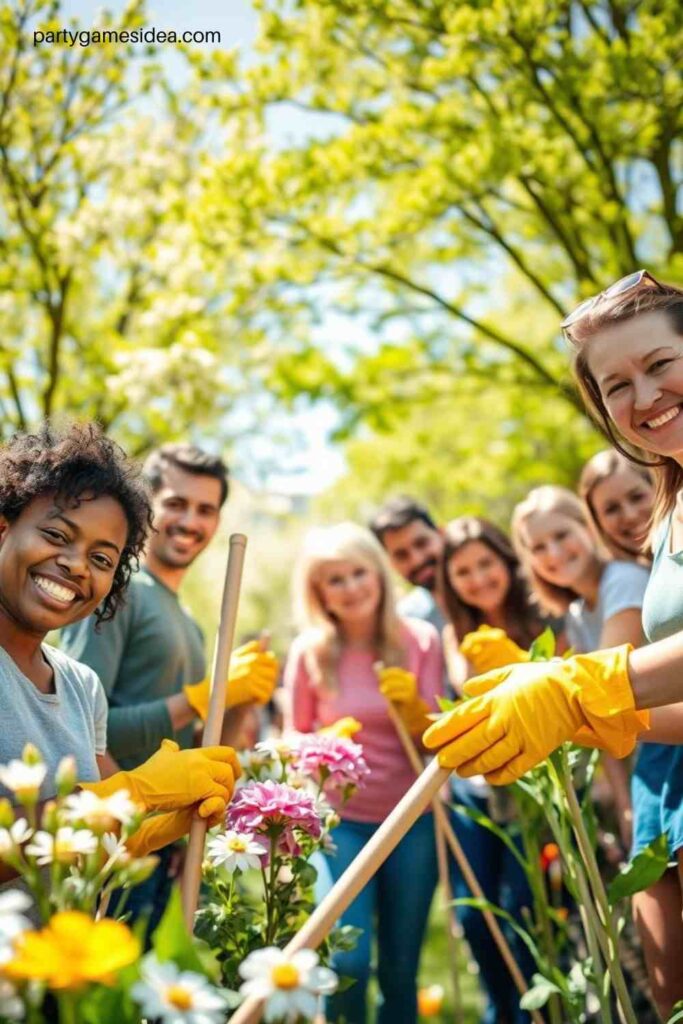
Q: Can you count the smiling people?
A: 8